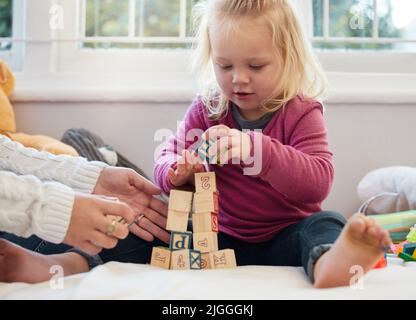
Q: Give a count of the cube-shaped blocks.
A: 12